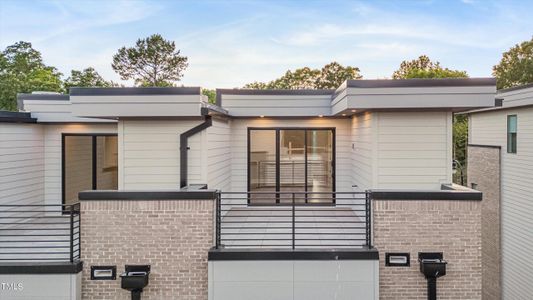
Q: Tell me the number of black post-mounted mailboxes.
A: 2